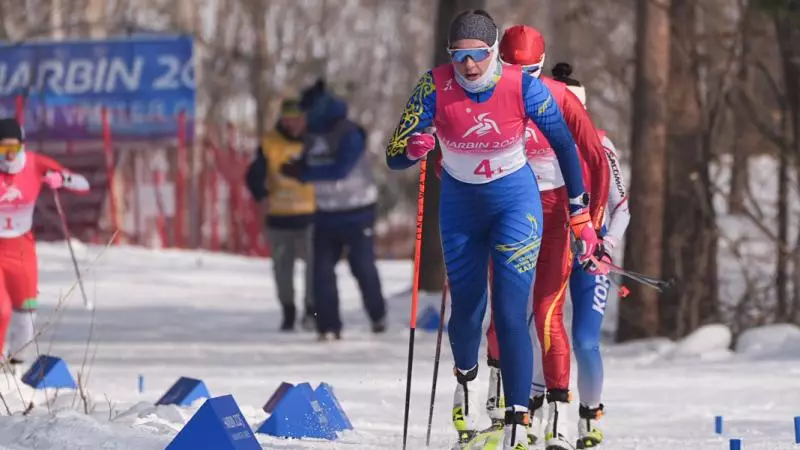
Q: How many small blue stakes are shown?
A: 4